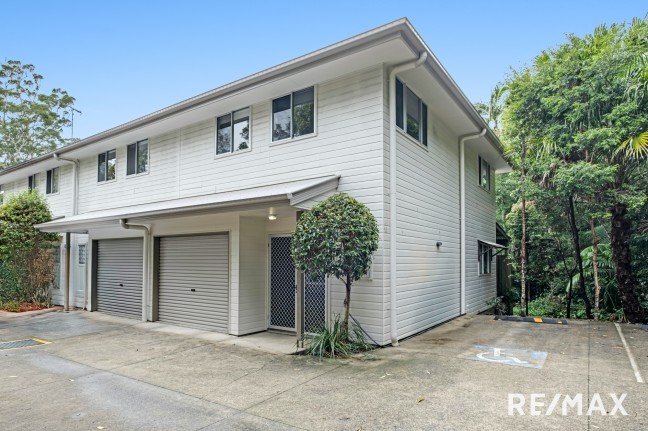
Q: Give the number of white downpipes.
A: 4